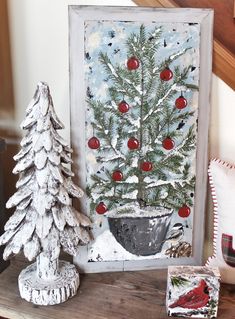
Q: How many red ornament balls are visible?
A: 11